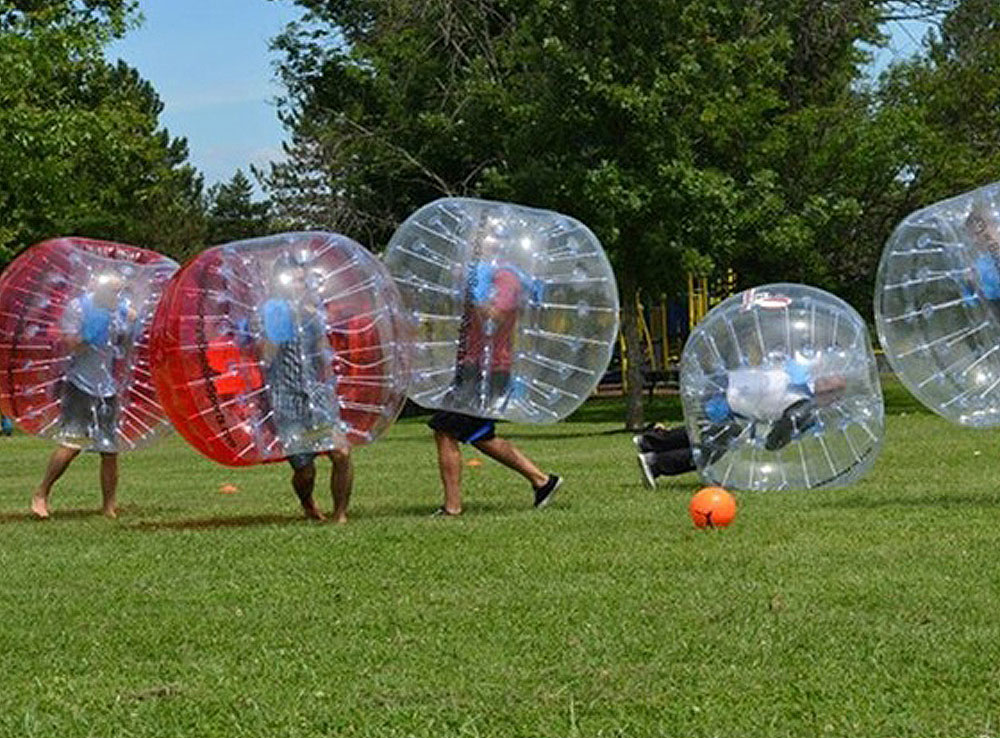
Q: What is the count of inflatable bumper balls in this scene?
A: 5